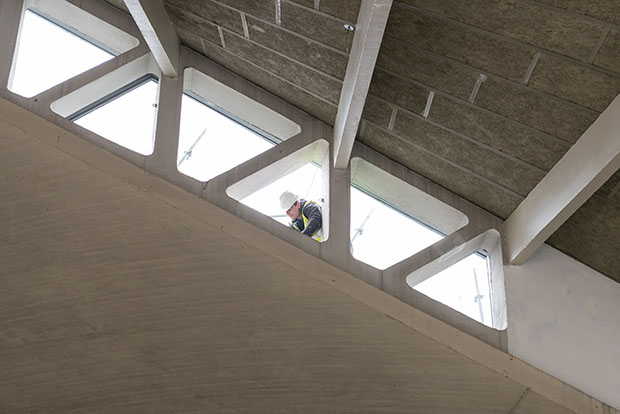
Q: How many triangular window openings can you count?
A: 6